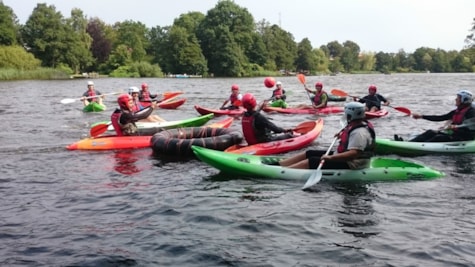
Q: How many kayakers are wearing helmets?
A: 11